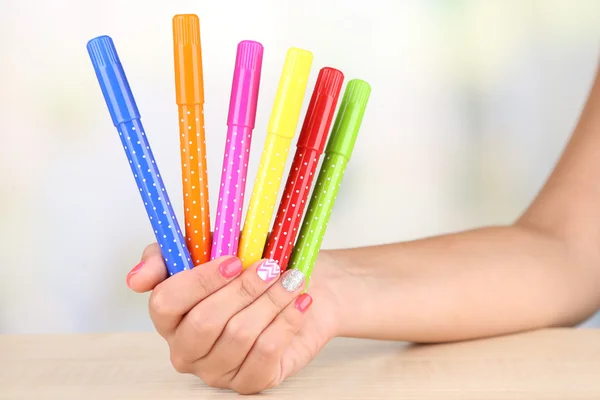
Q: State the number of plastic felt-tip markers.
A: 6